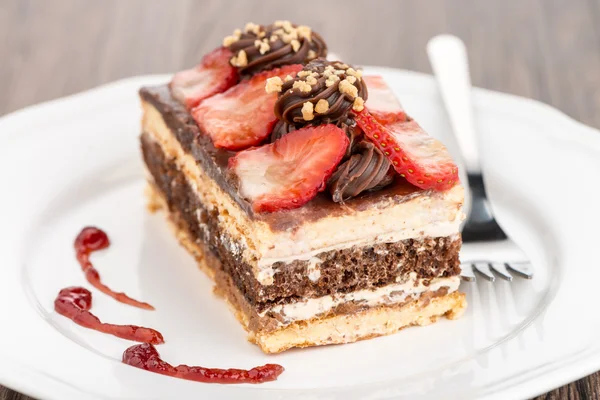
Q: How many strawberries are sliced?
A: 5